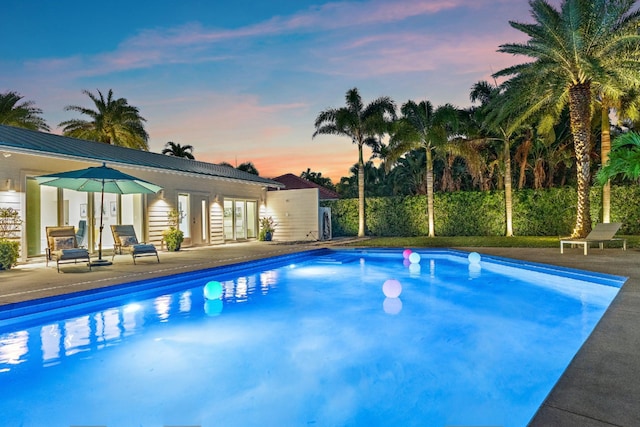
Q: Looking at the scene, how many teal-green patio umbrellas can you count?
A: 1